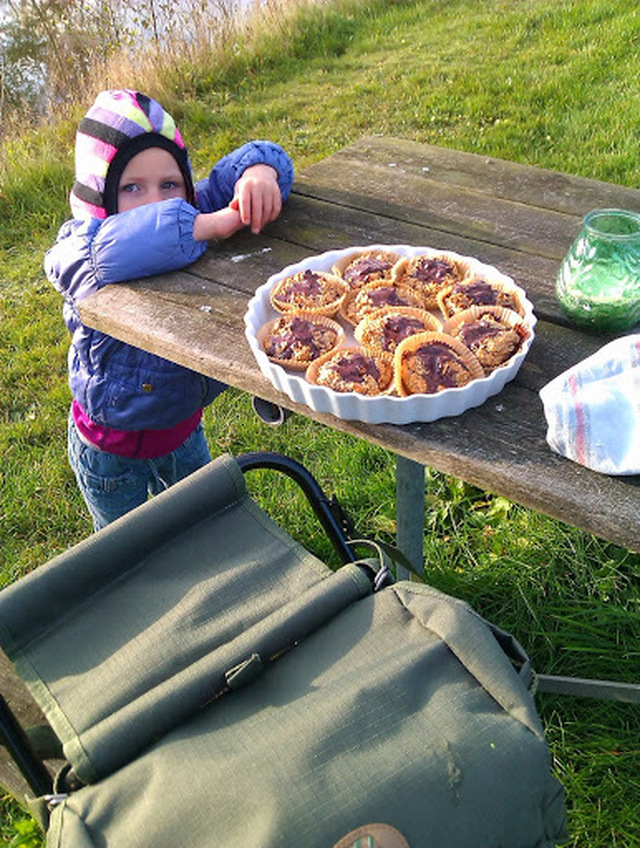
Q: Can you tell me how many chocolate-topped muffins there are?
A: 10